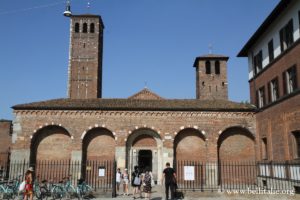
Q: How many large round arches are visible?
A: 5